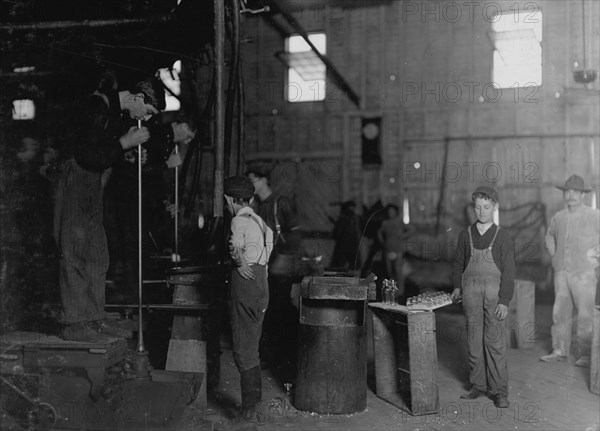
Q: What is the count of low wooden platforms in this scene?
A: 1